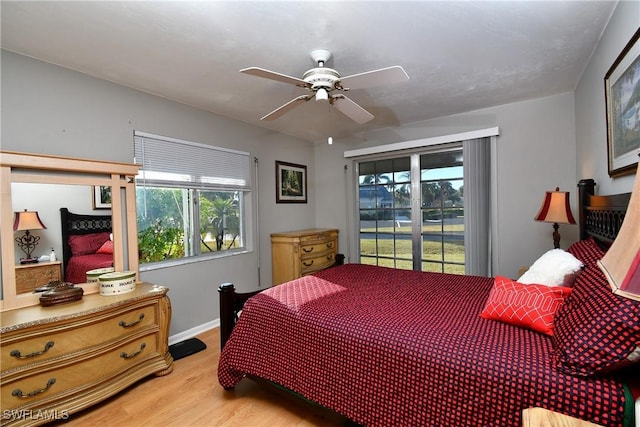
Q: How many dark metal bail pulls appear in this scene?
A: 8